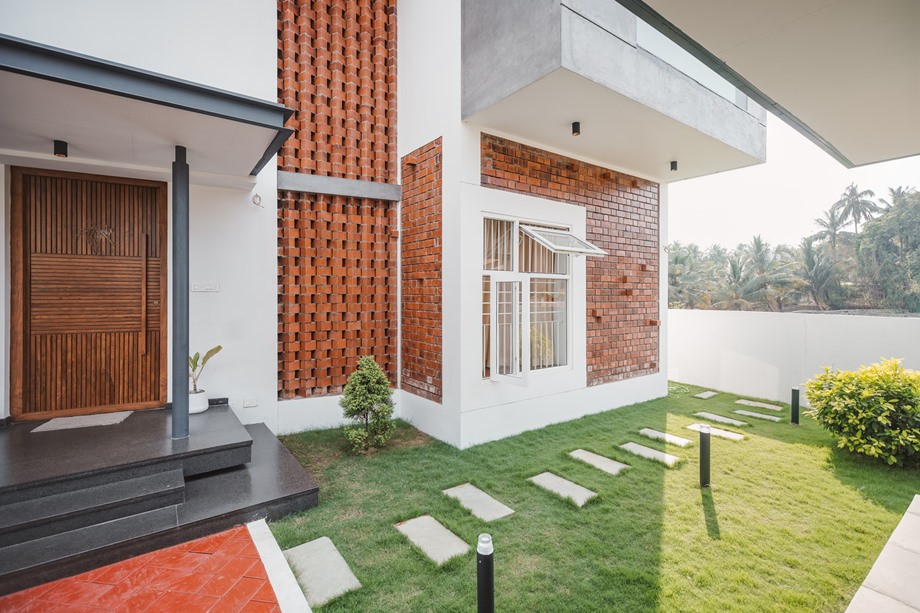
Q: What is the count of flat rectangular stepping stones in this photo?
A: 12